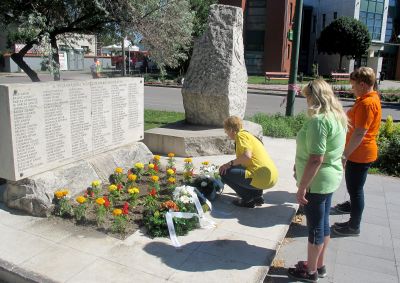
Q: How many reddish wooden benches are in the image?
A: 2